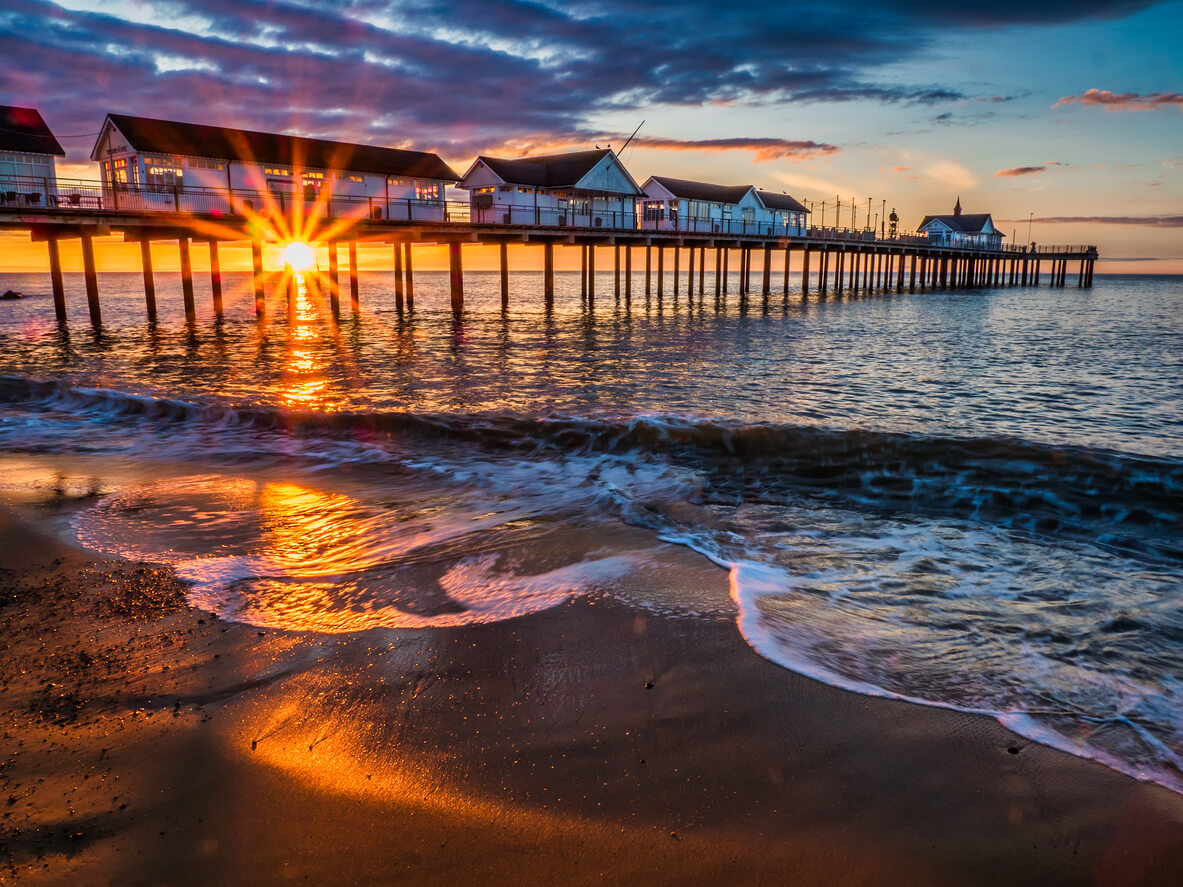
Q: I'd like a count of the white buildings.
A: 5